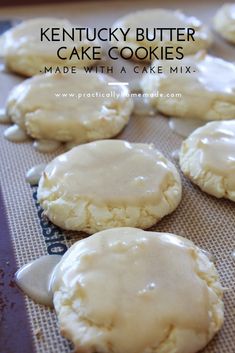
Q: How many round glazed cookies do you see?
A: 8